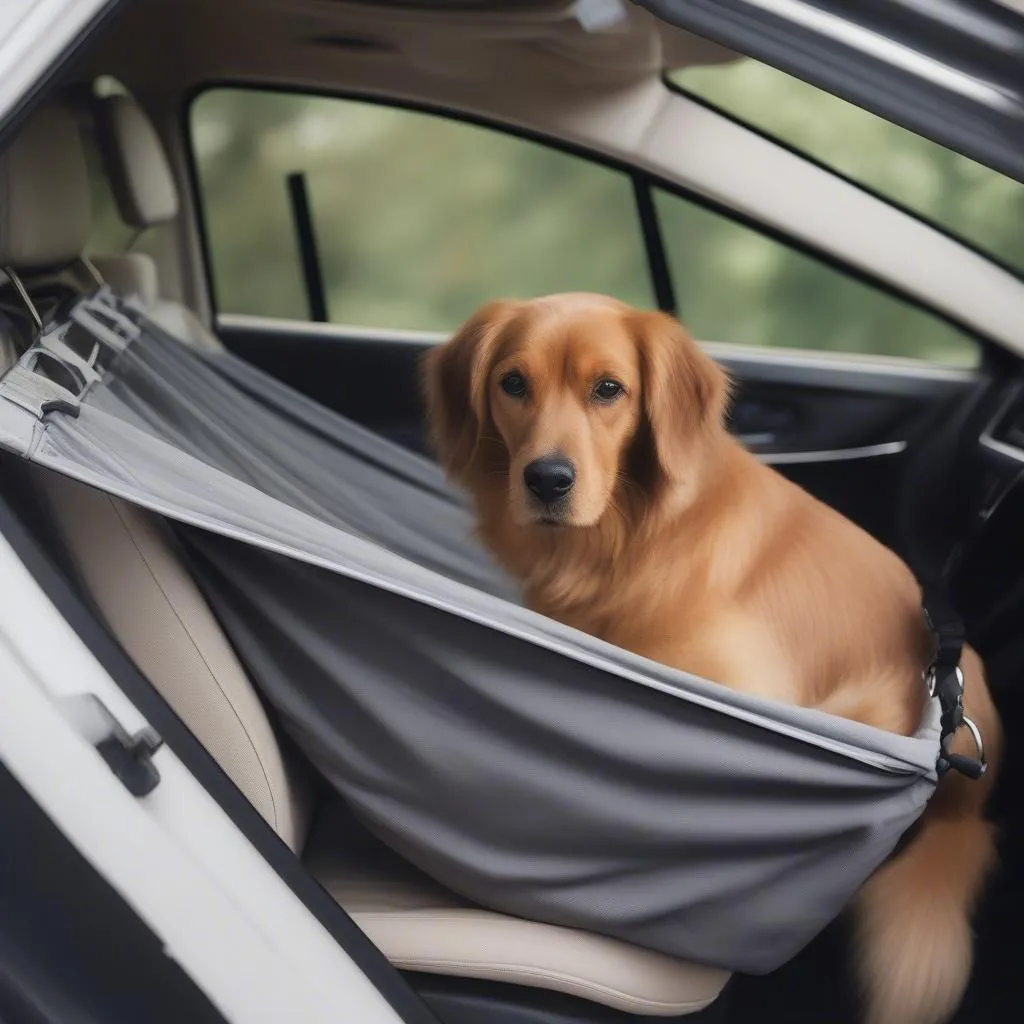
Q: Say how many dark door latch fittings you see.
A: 1